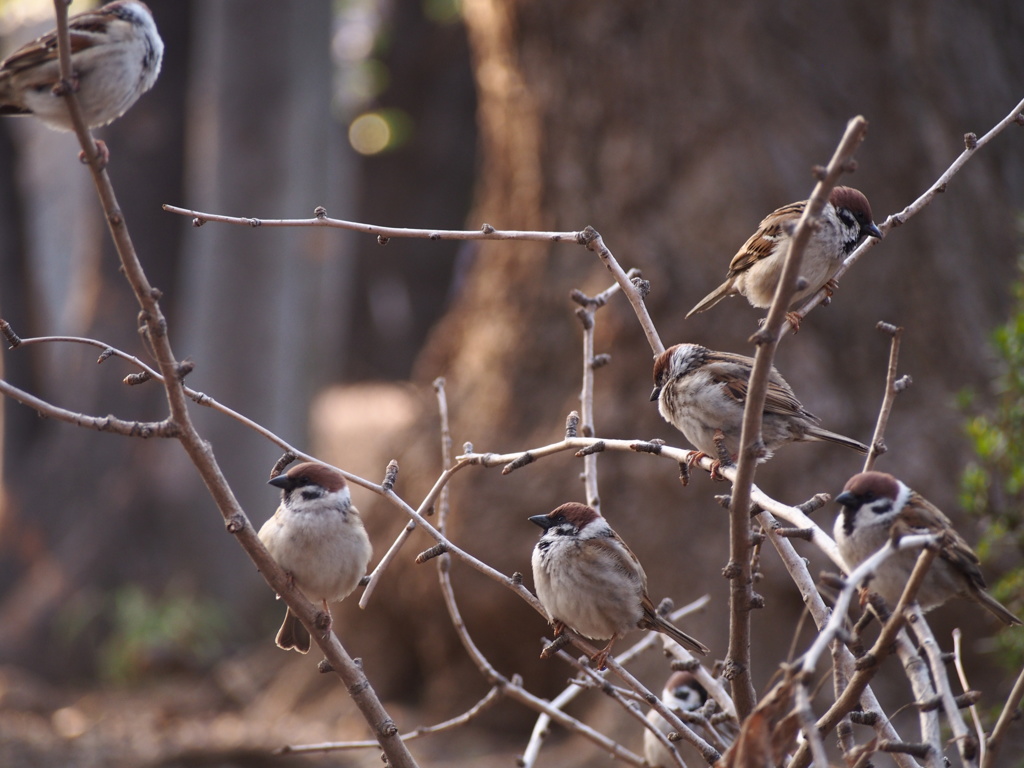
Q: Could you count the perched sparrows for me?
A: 7